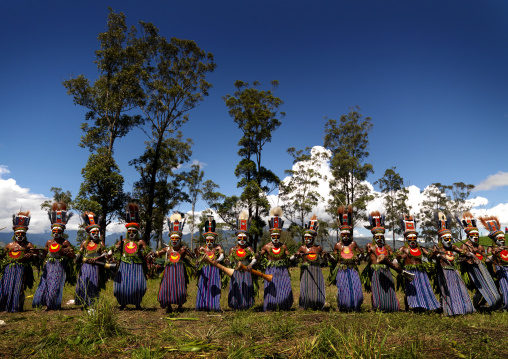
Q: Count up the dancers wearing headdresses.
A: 15